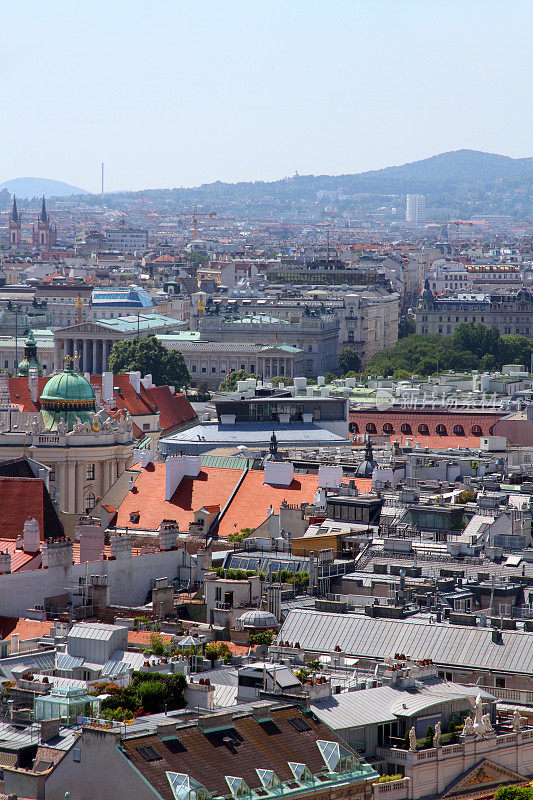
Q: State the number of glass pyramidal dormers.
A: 5